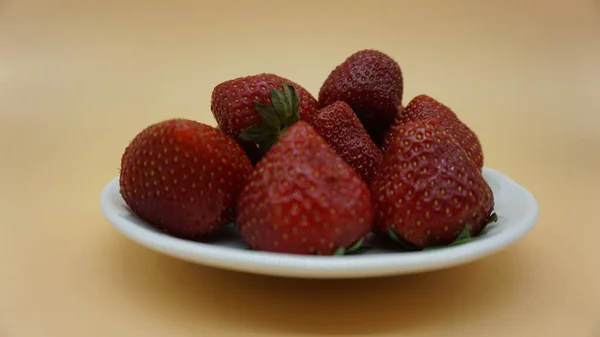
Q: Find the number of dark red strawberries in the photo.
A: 7